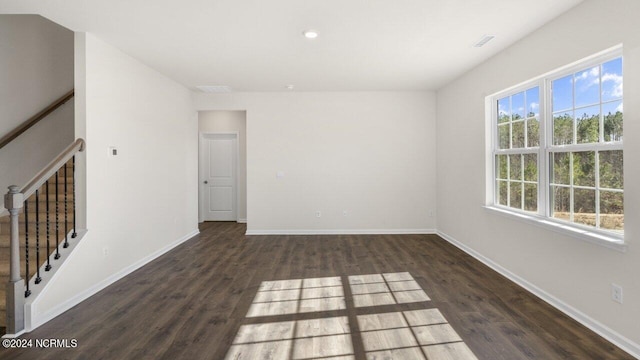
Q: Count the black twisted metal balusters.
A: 6